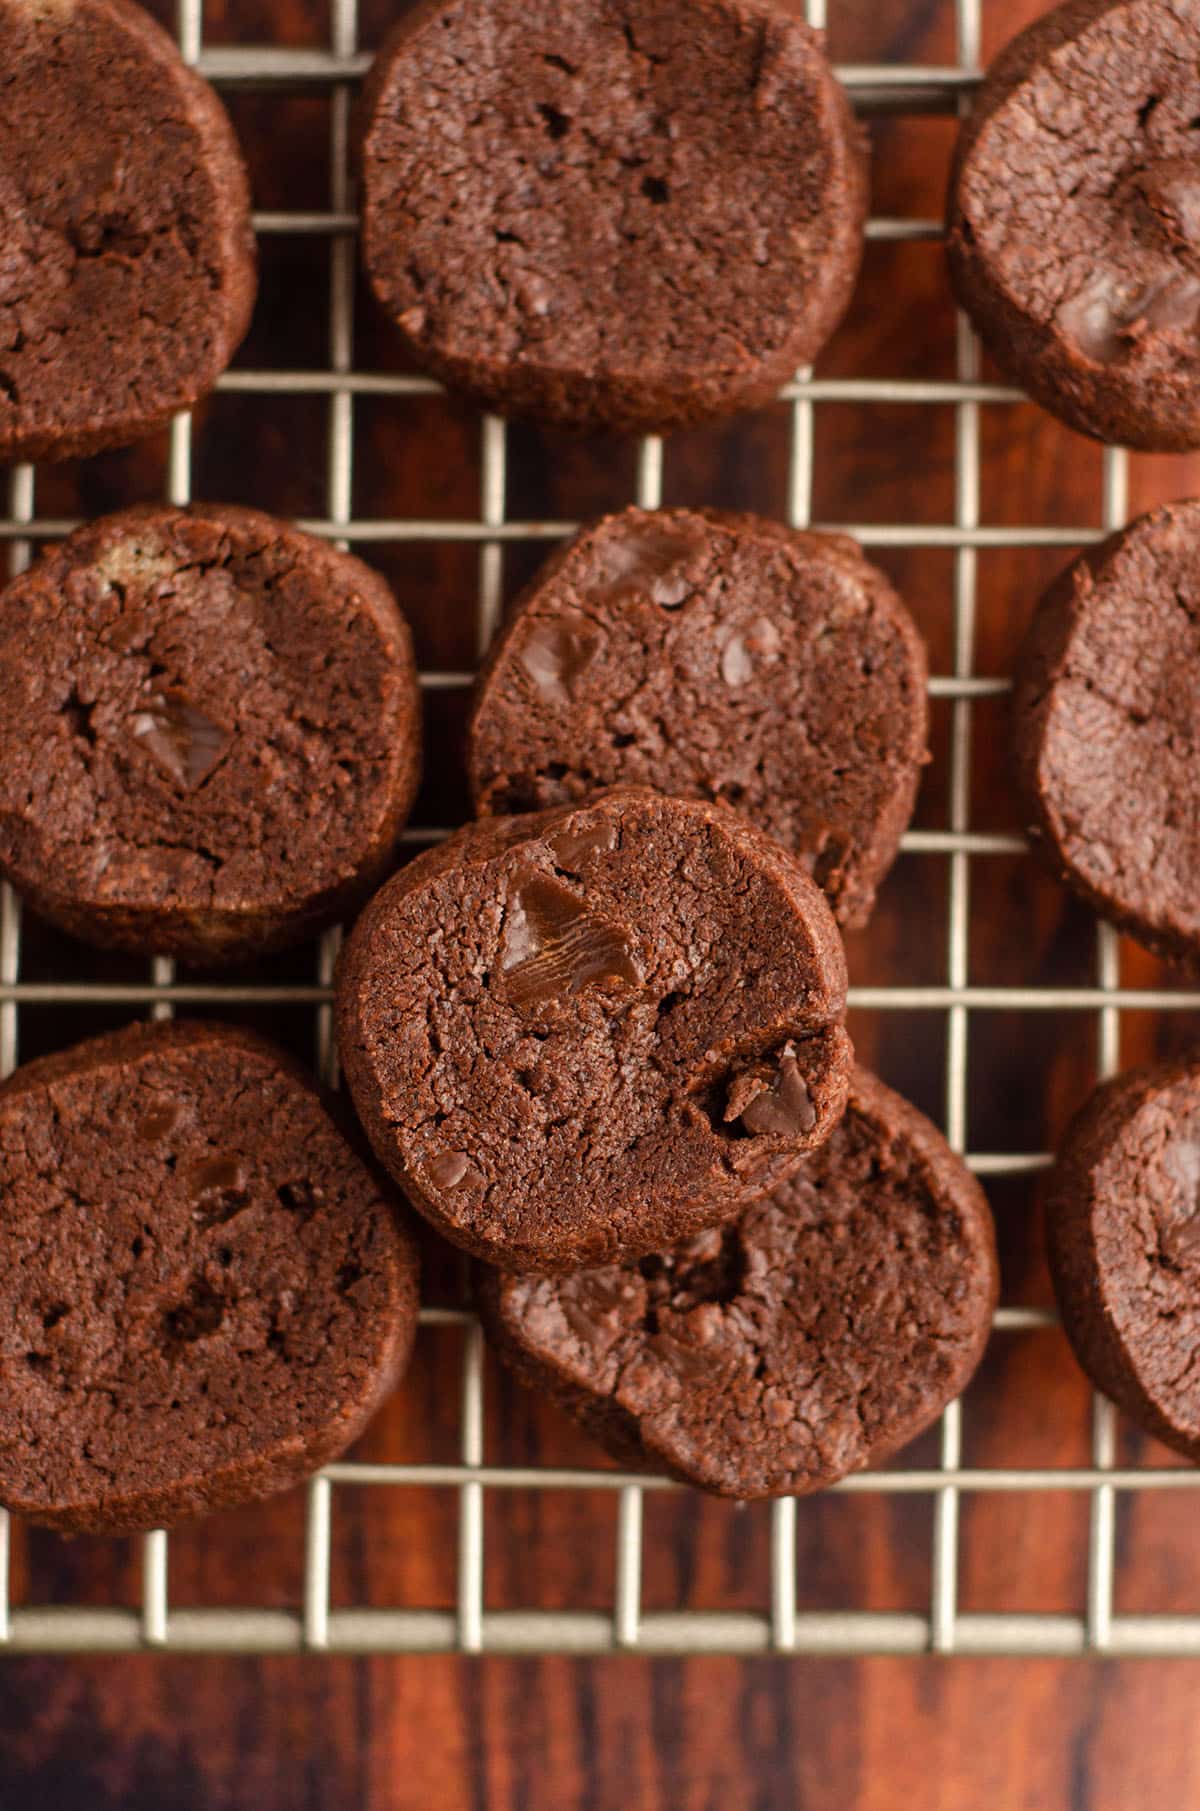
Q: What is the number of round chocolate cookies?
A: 10